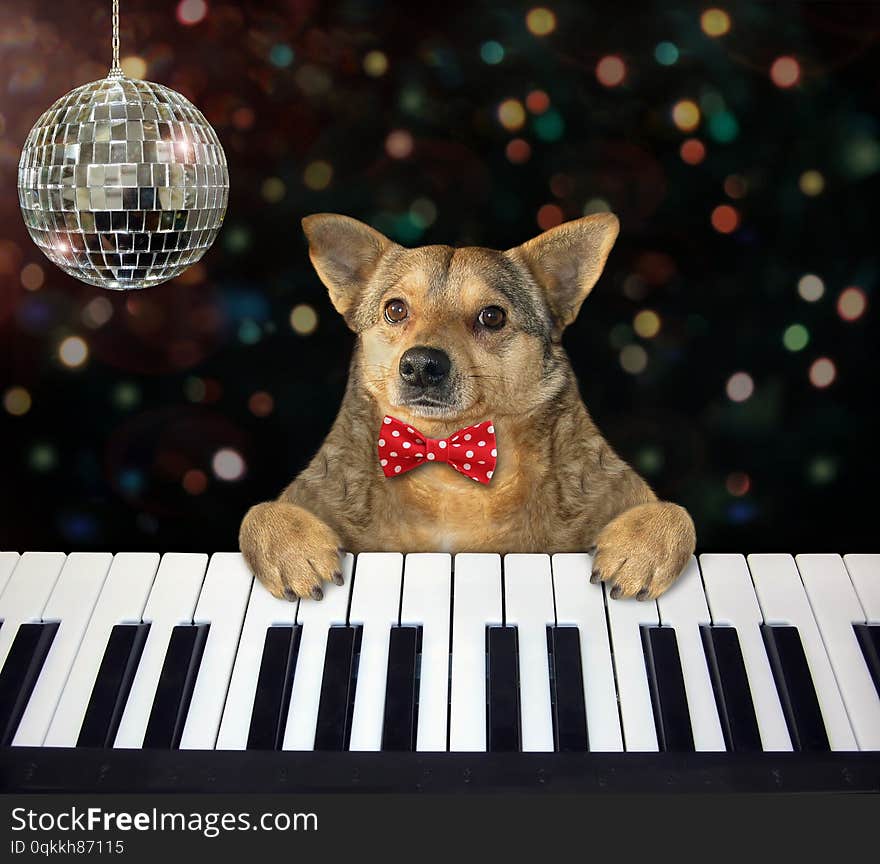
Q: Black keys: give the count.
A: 12